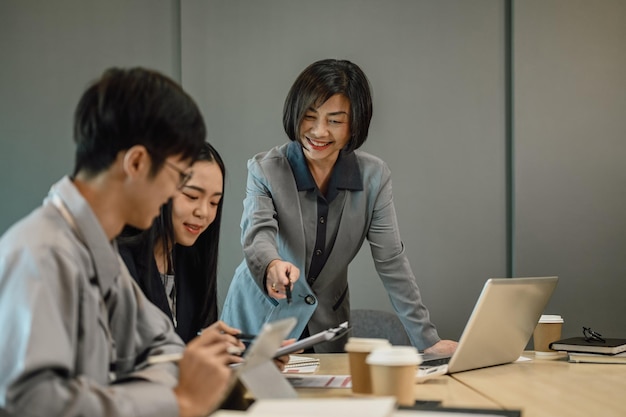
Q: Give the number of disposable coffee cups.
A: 3